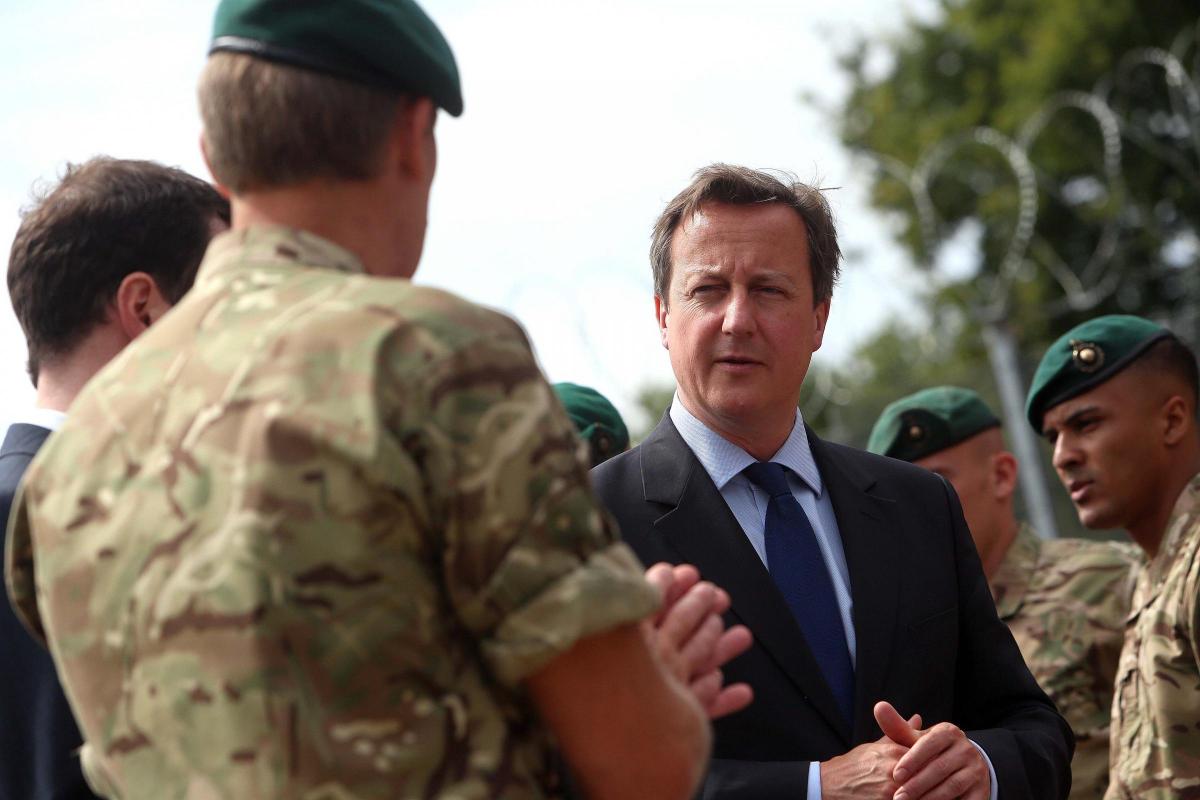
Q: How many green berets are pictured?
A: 4